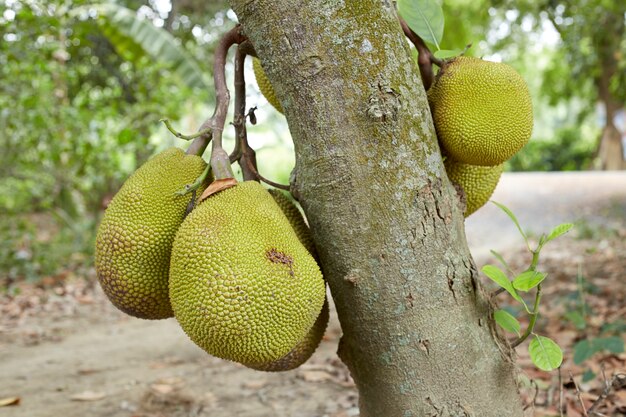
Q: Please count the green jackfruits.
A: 6